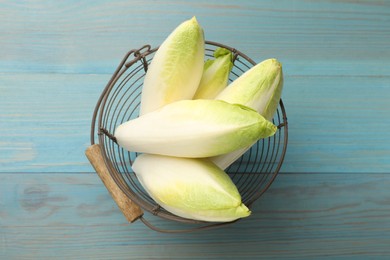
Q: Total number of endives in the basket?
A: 5